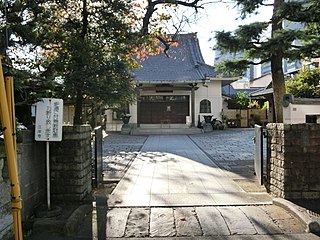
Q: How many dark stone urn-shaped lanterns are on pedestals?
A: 2